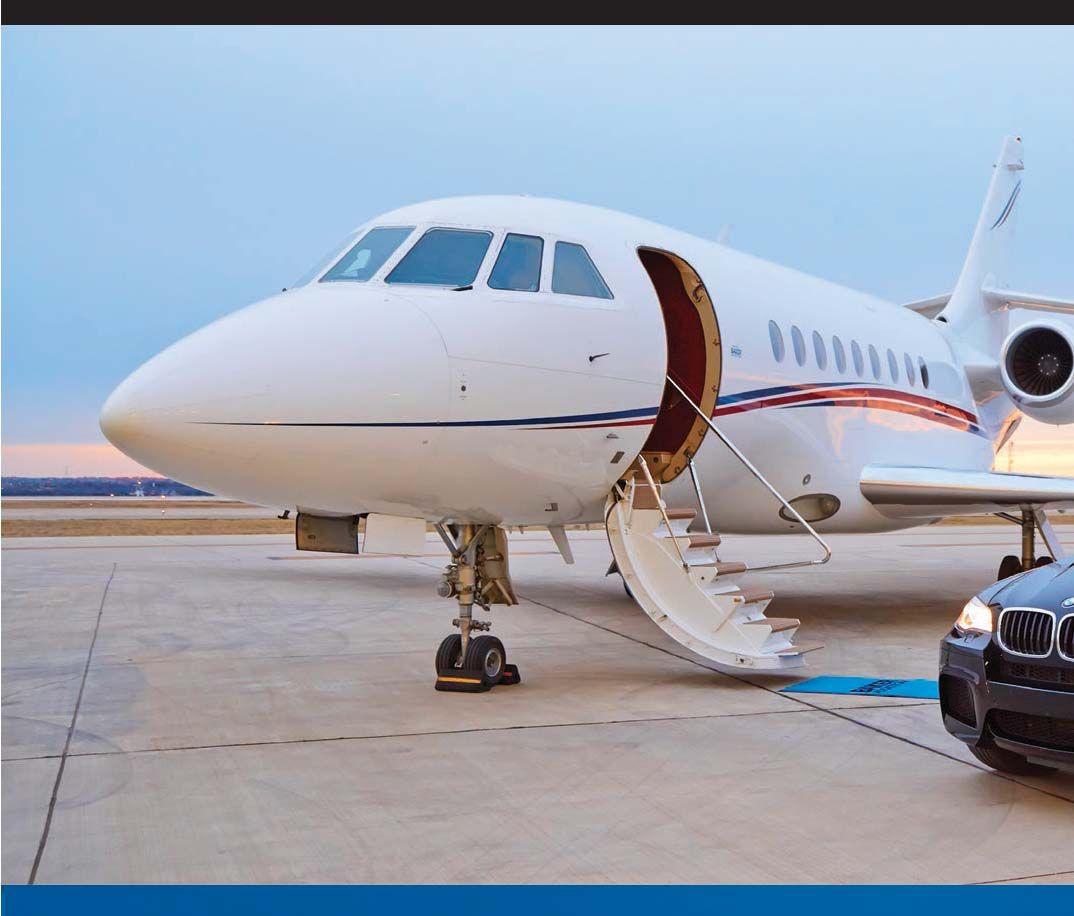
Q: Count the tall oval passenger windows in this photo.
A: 9